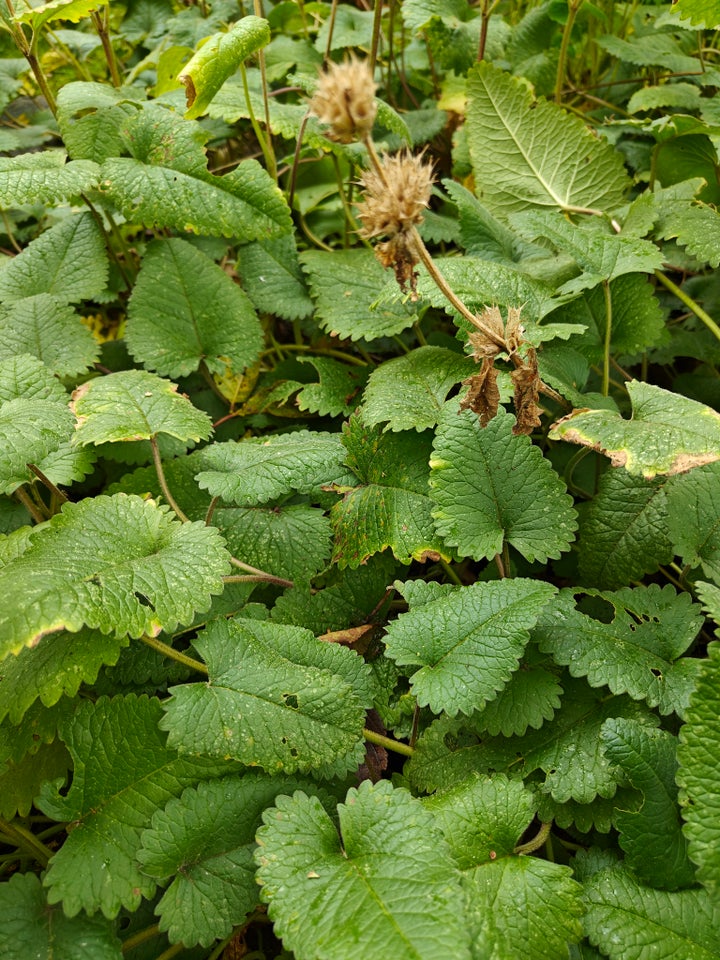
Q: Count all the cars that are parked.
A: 0